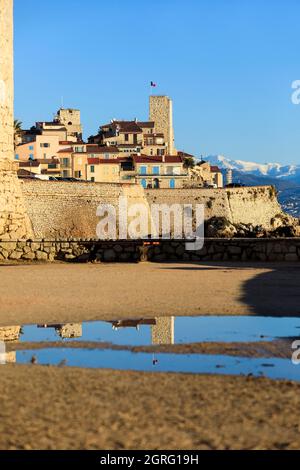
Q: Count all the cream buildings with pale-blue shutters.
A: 1